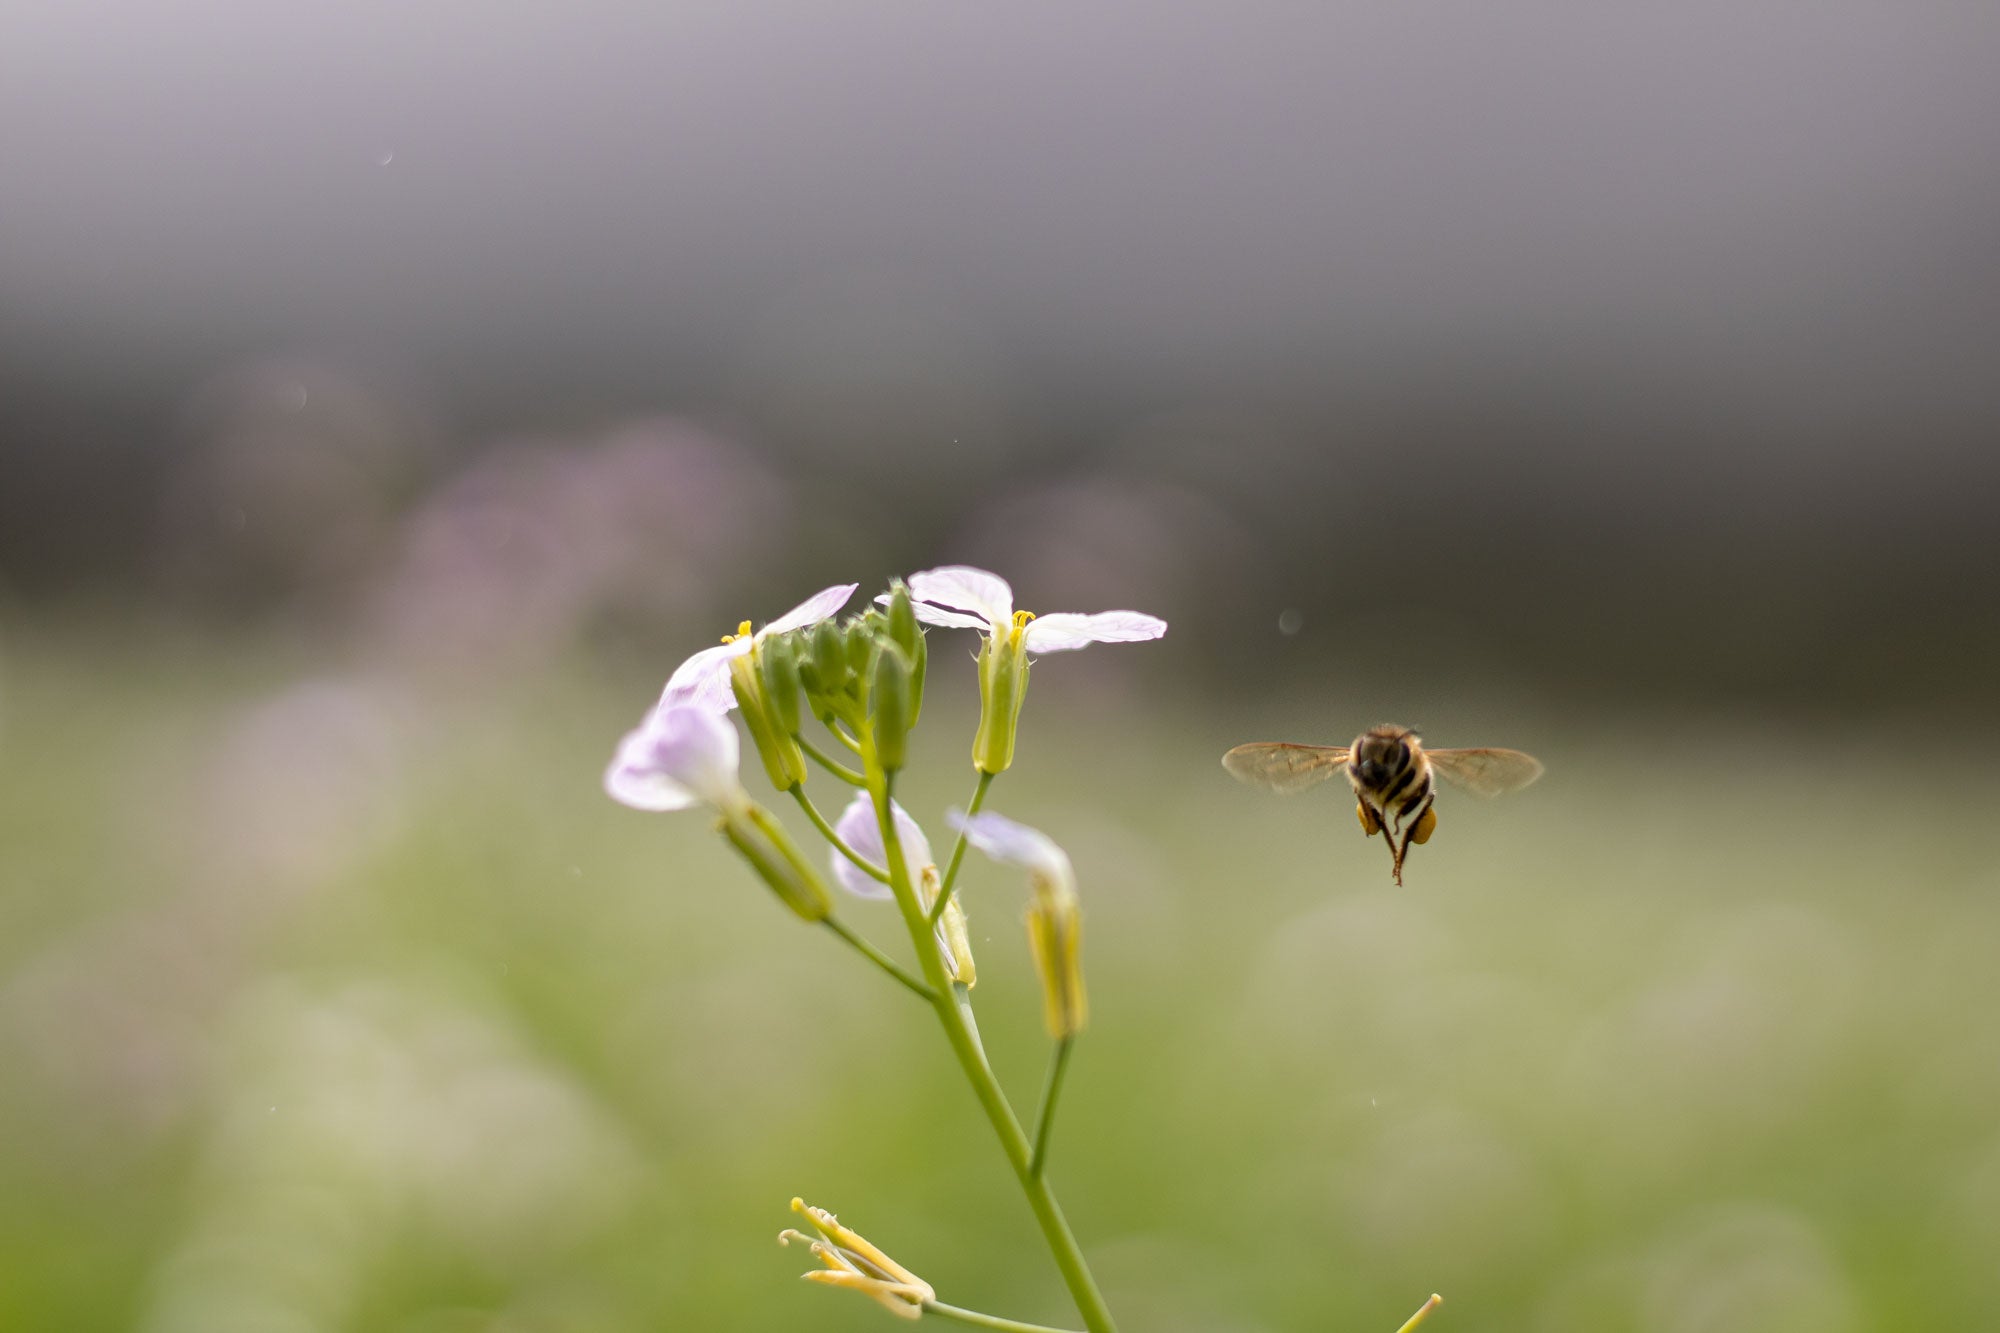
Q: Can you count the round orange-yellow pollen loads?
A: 2